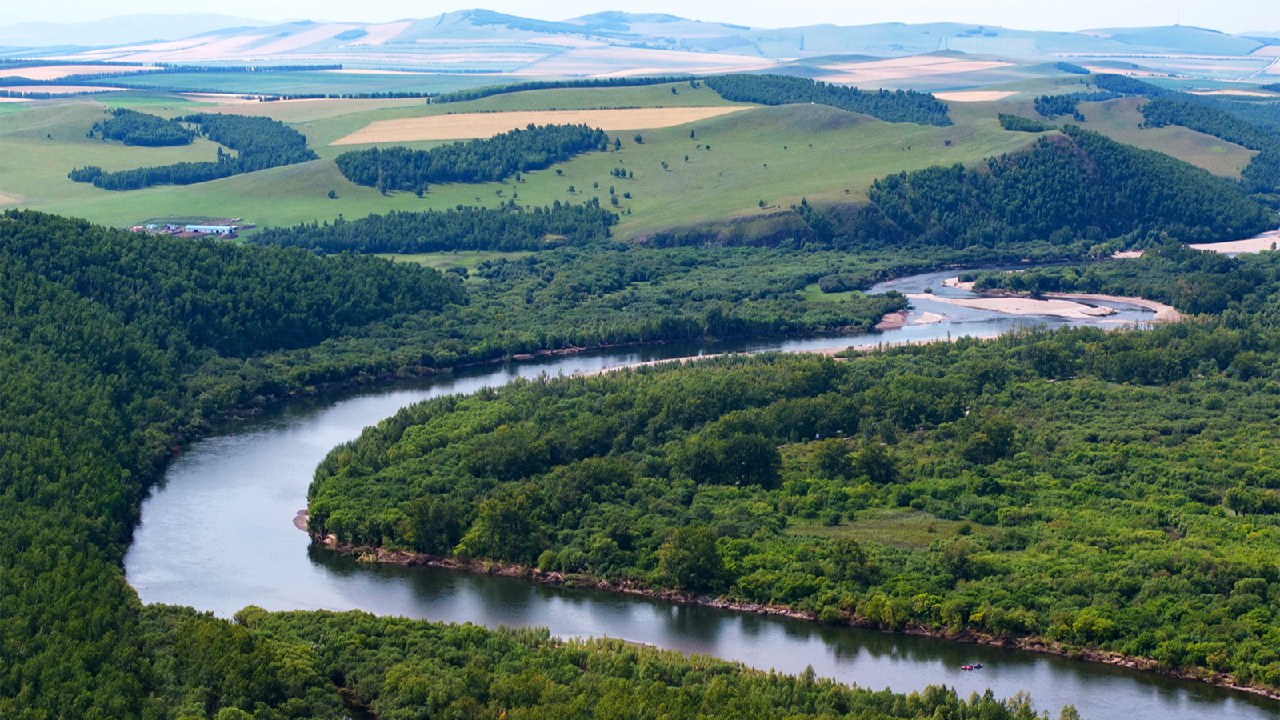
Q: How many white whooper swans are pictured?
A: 0